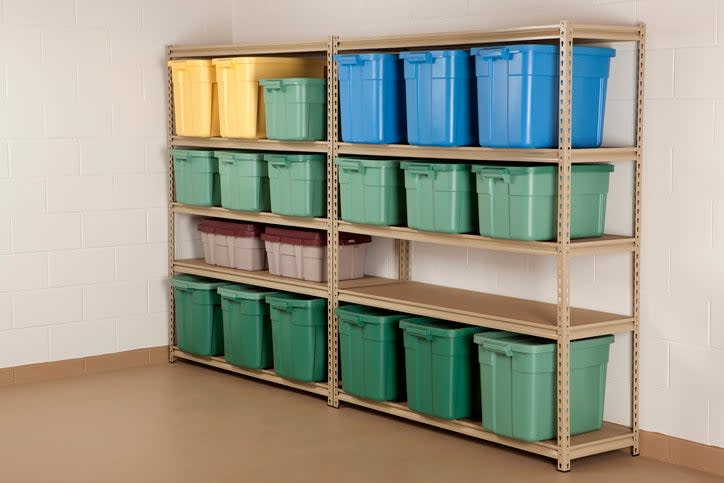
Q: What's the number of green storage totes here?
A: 13